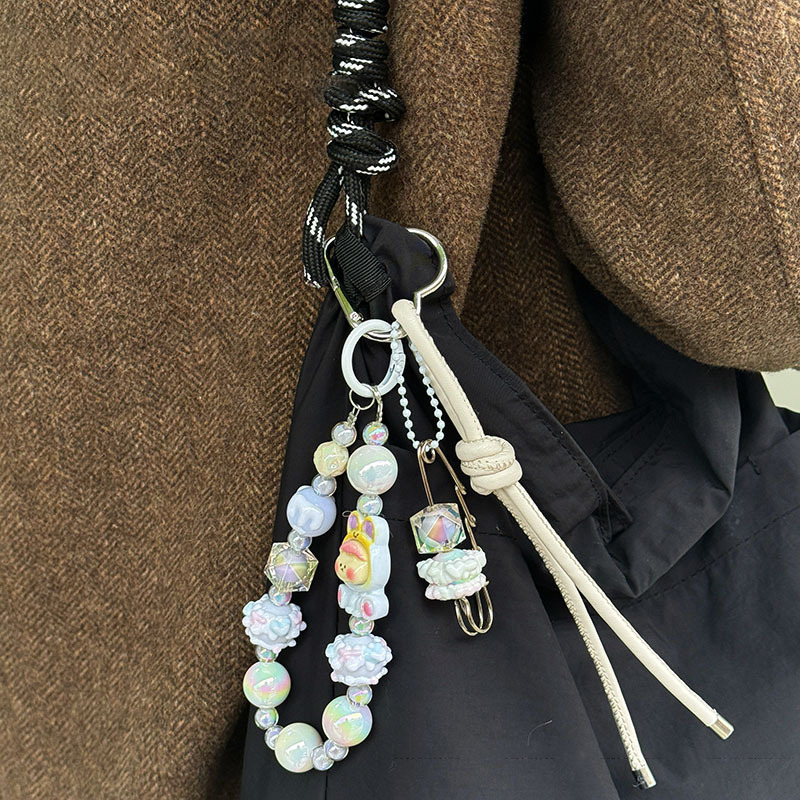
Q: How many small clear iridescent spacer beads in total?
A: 13